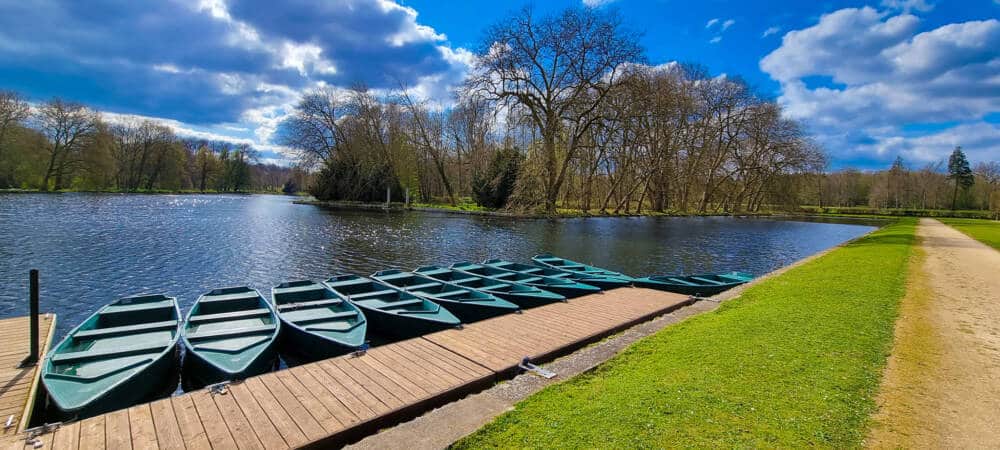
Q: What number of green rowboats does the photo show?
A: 10